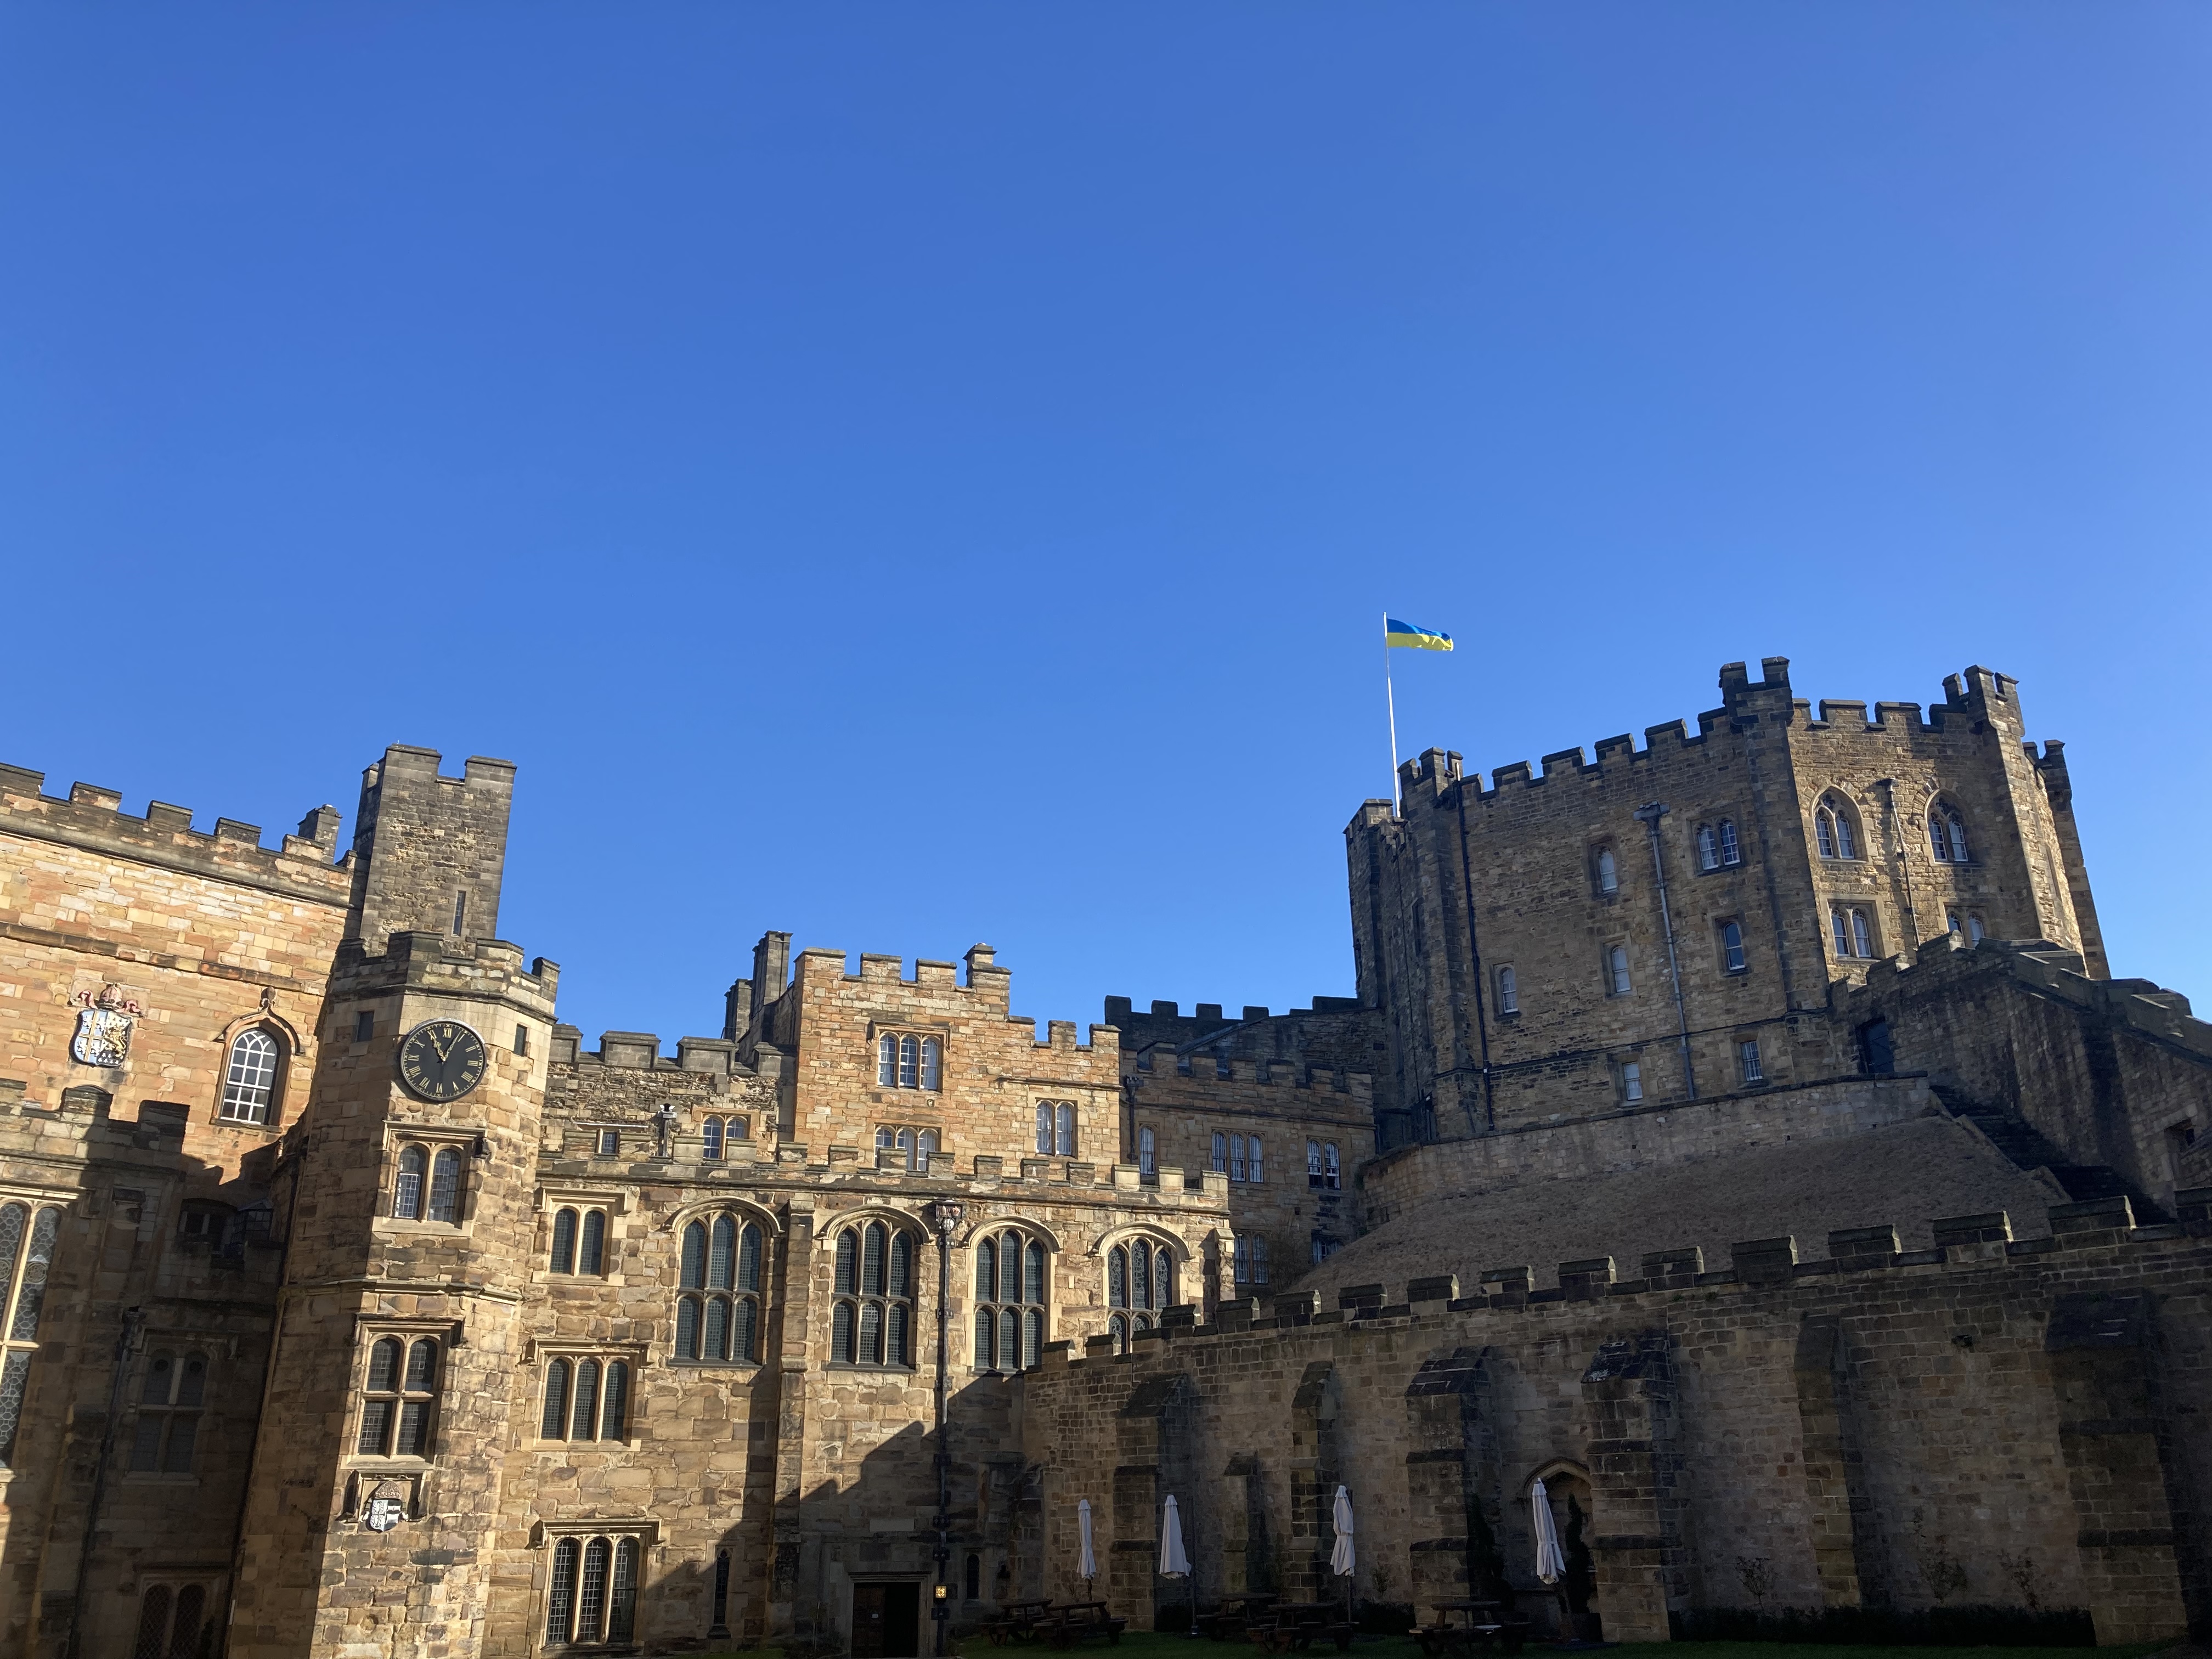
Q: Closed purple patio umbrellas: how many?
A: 0